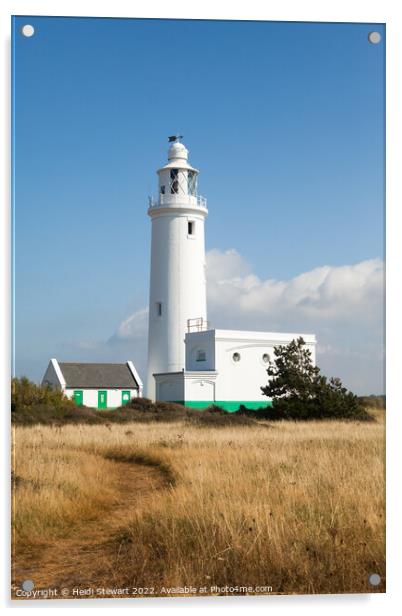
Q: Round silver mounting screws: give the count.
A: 4